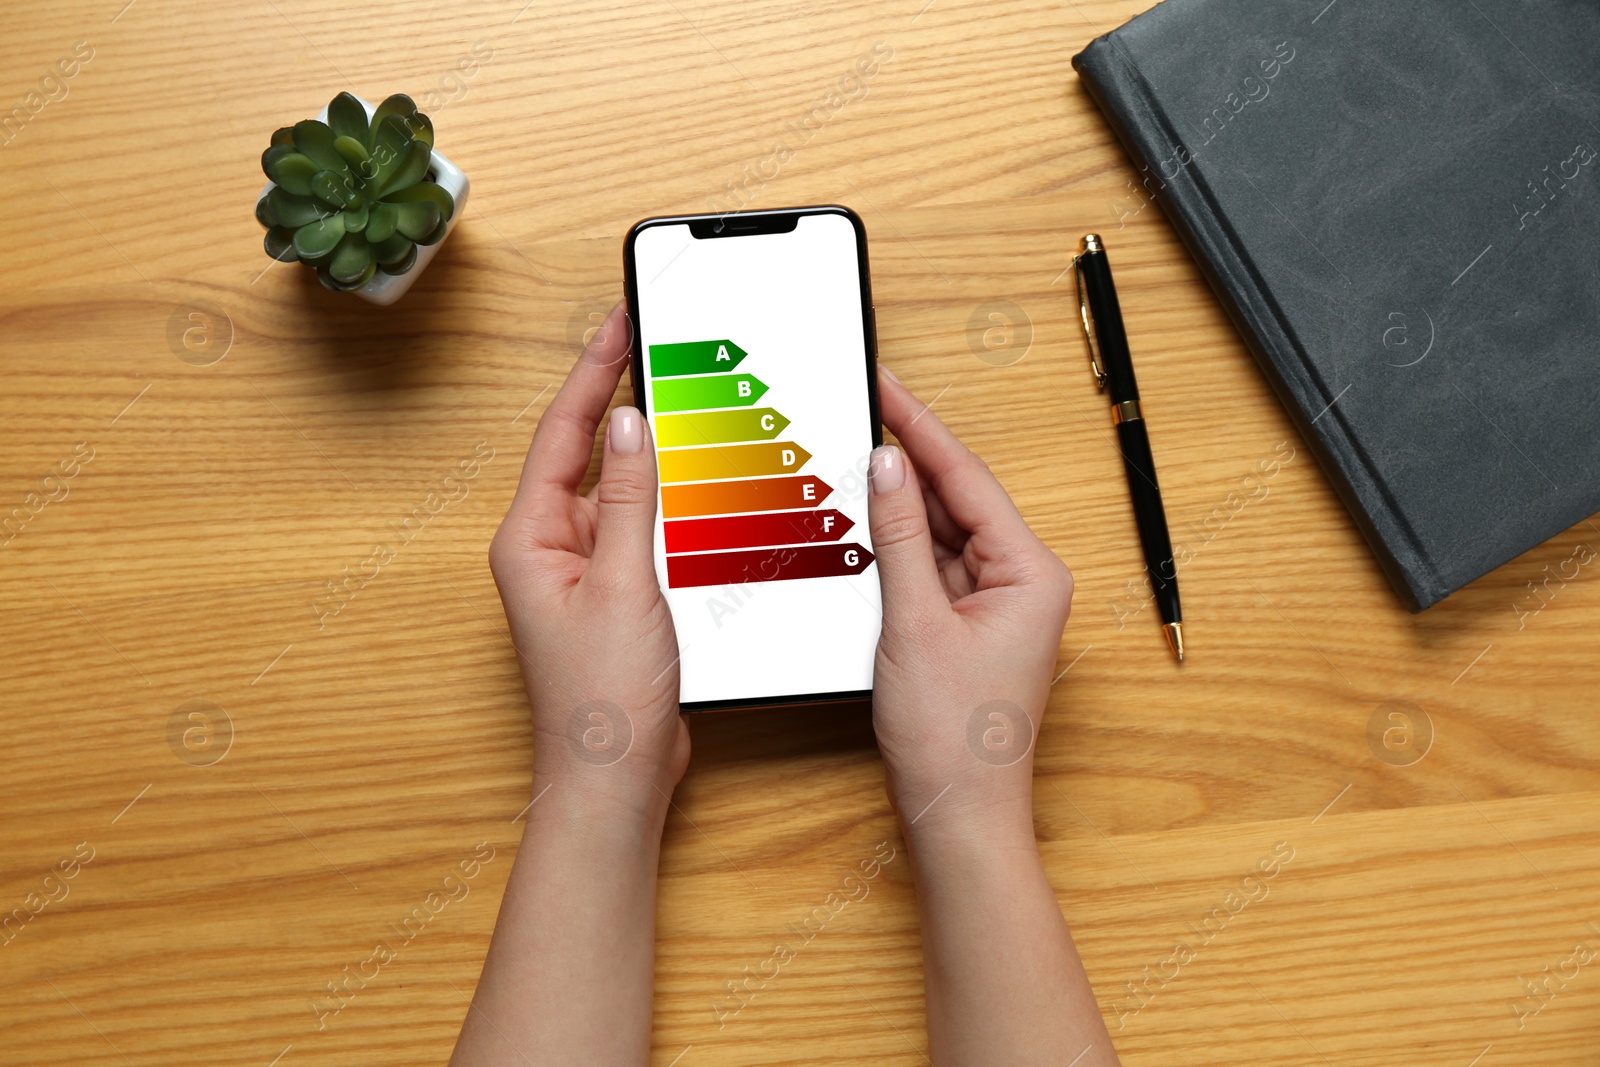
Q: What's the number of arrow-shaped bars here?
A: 7